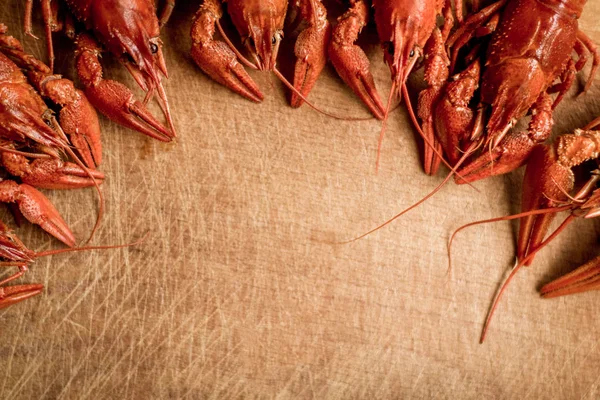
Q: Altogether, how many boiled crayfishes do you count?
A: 7